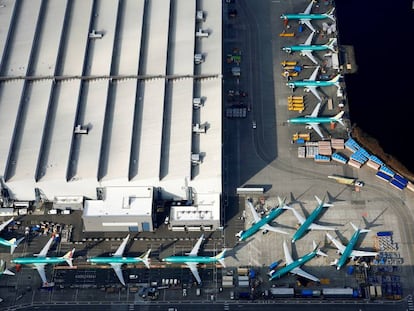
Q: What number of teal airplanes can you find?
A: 13